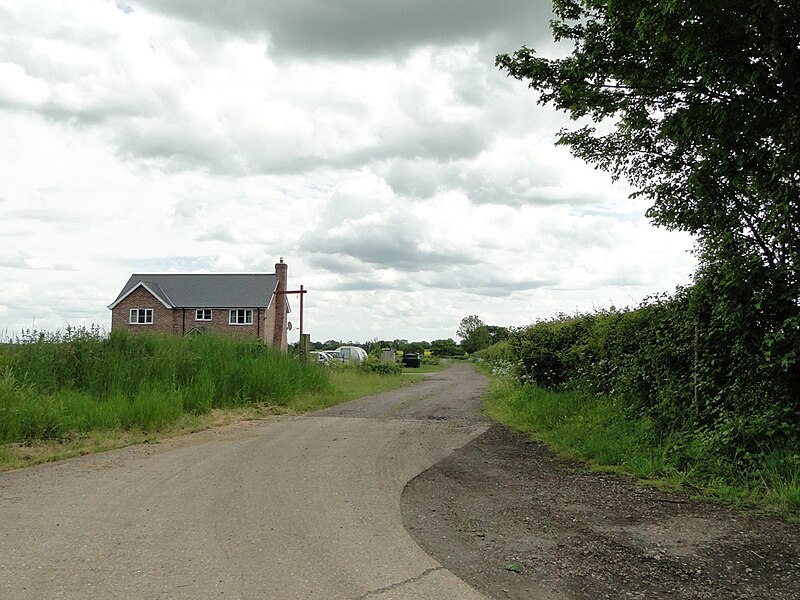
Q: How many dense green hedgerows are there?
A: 1